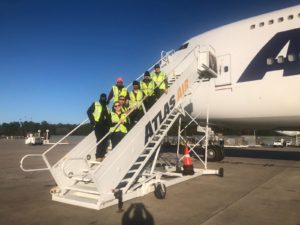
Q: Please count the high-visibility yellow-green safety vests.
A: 7